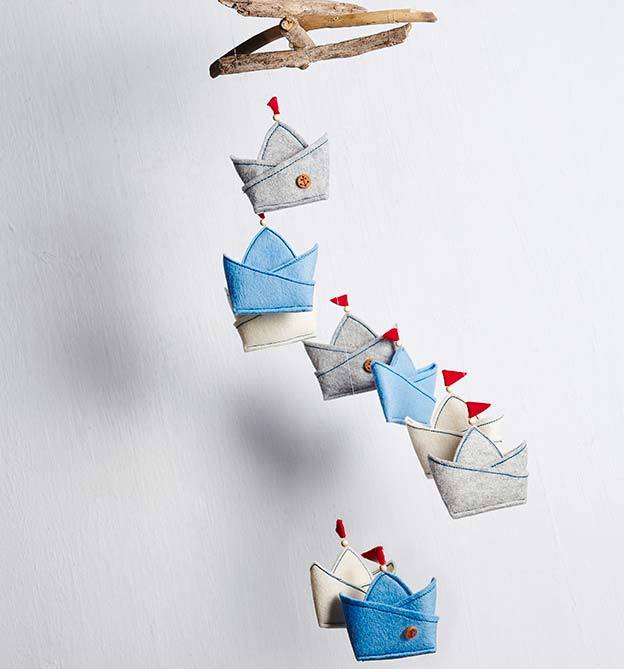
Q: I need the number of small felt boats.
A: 9